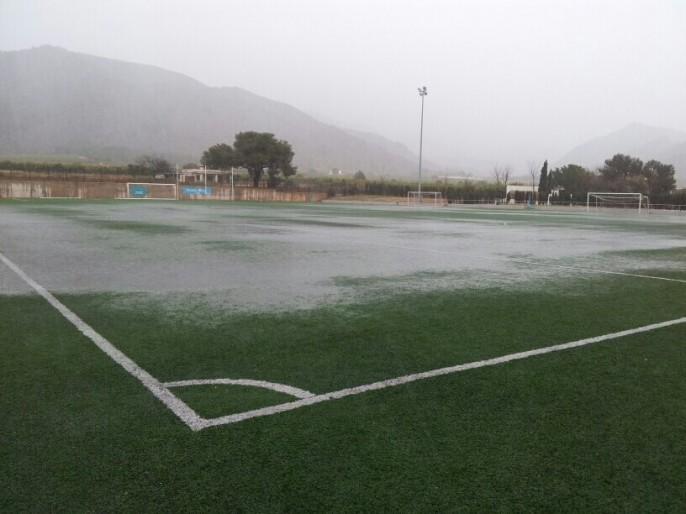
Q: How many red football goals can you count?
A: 0